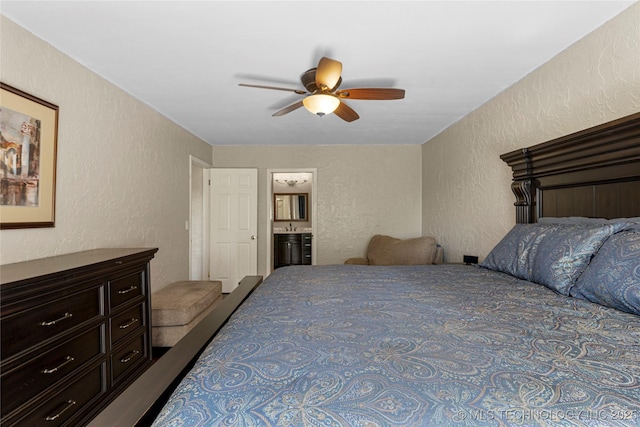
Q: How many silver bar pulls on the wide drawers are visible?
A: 3